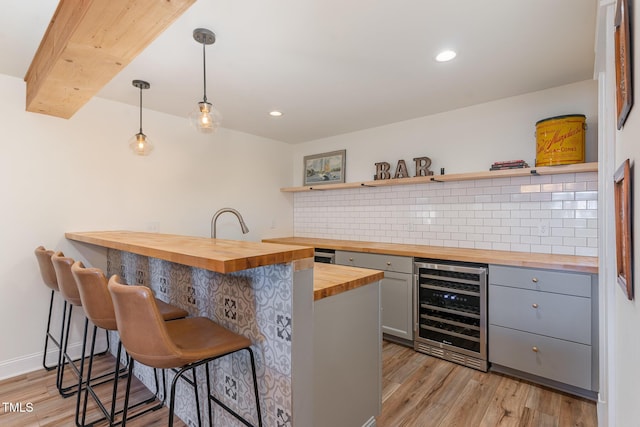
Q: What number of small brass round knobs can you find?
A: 5